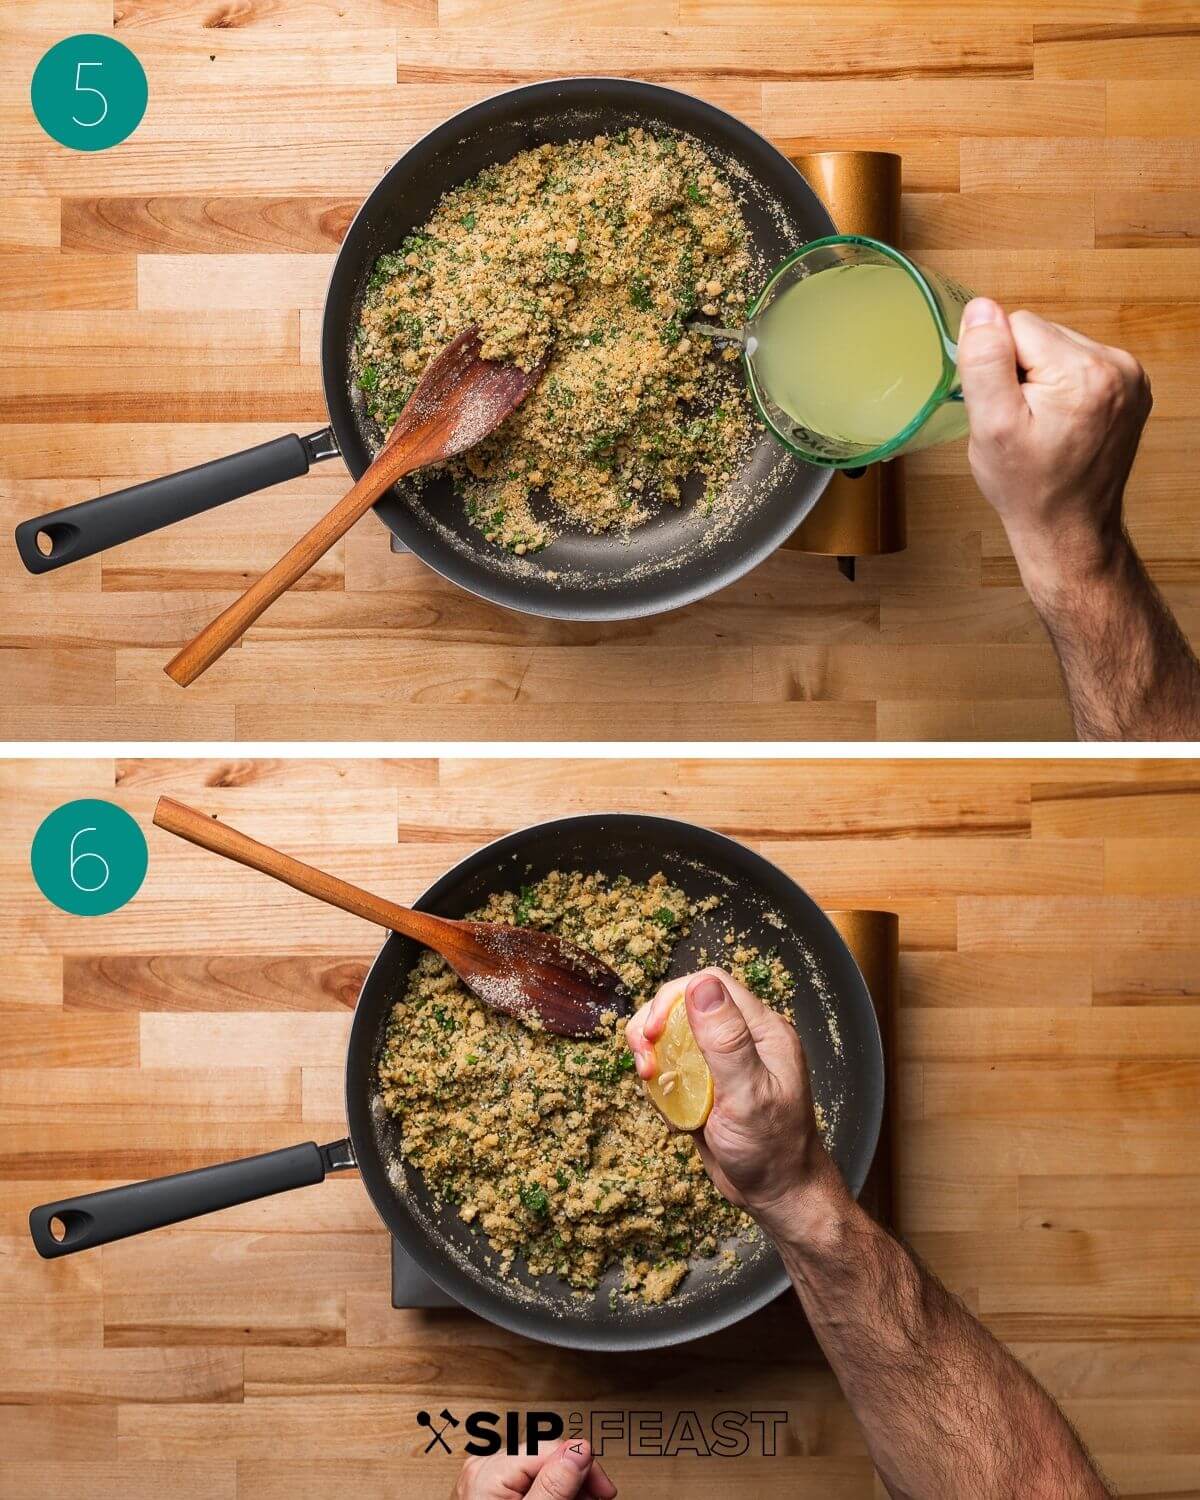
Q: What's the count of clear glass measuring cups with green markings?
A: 1